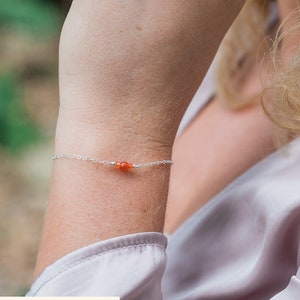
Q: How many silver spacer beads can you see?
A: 2